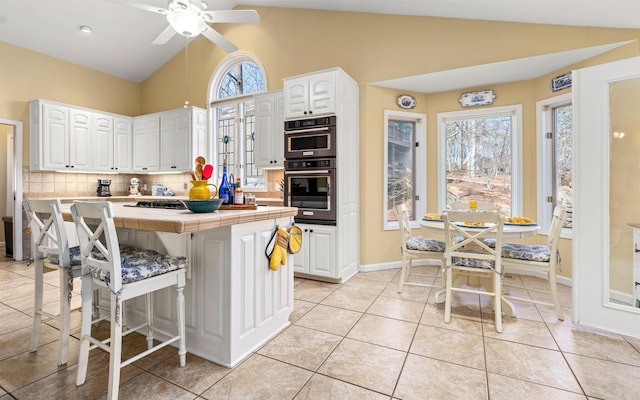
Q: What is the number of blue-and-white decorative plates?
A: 3